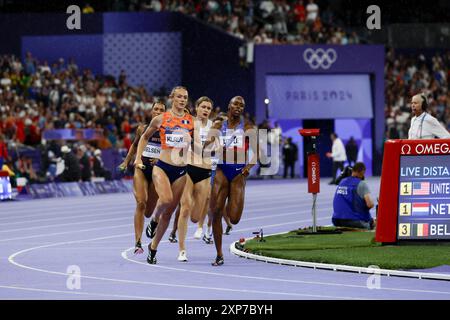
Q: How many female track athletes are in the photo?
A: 4